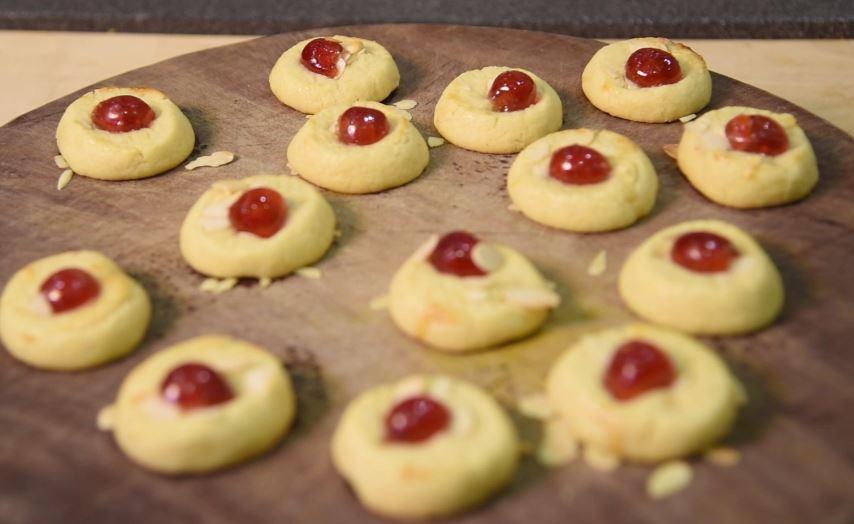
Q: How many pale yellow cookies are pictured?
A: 14